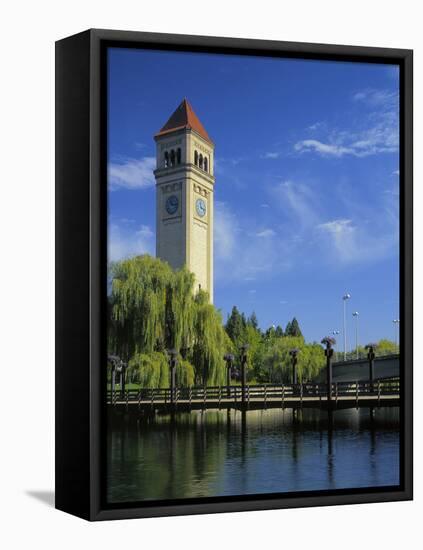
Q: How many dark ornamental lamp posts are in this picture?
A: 8